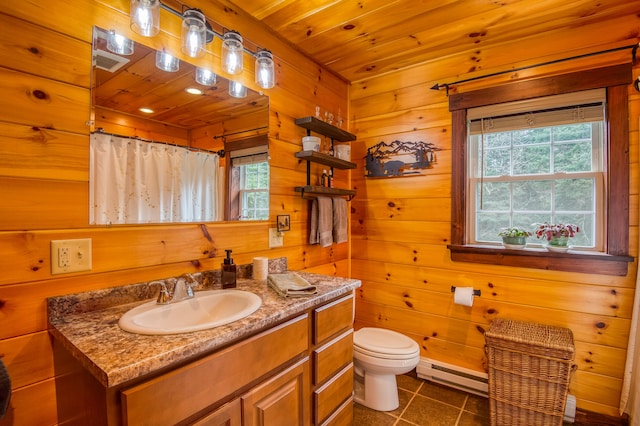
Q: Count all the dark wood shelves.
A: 3